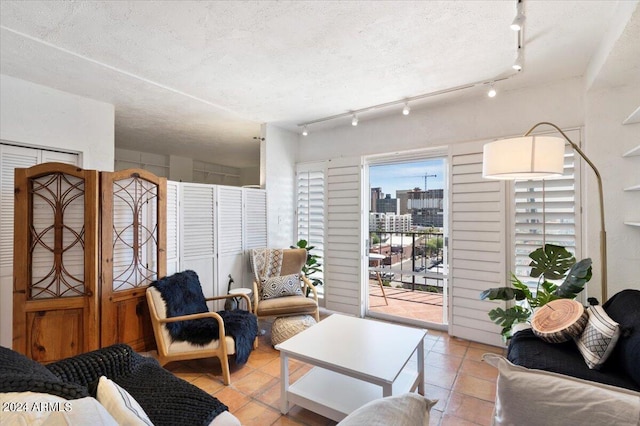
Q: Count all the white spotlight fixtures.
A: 6